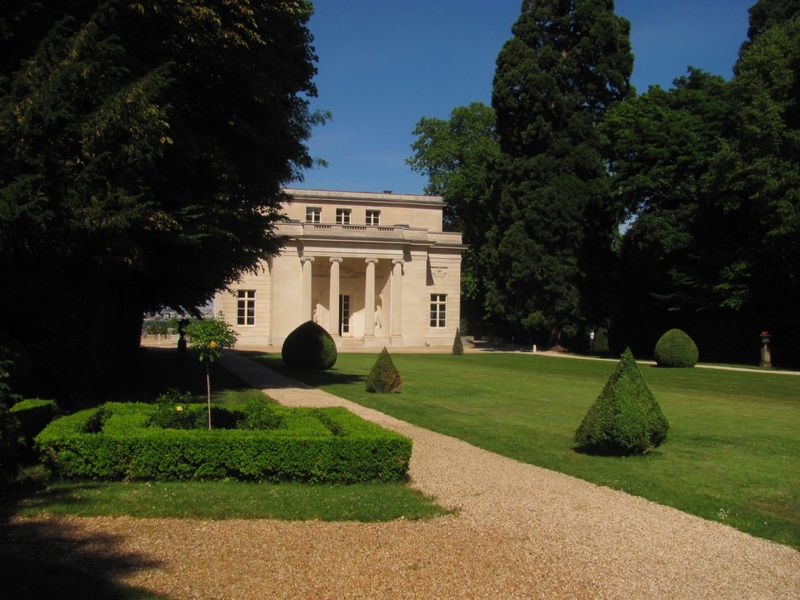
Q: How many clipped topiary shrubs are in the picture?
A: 5